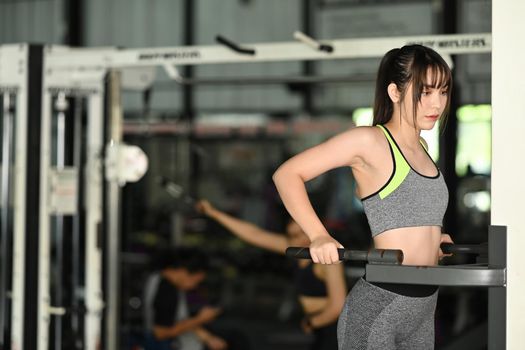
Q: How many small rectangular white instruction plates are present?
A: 1